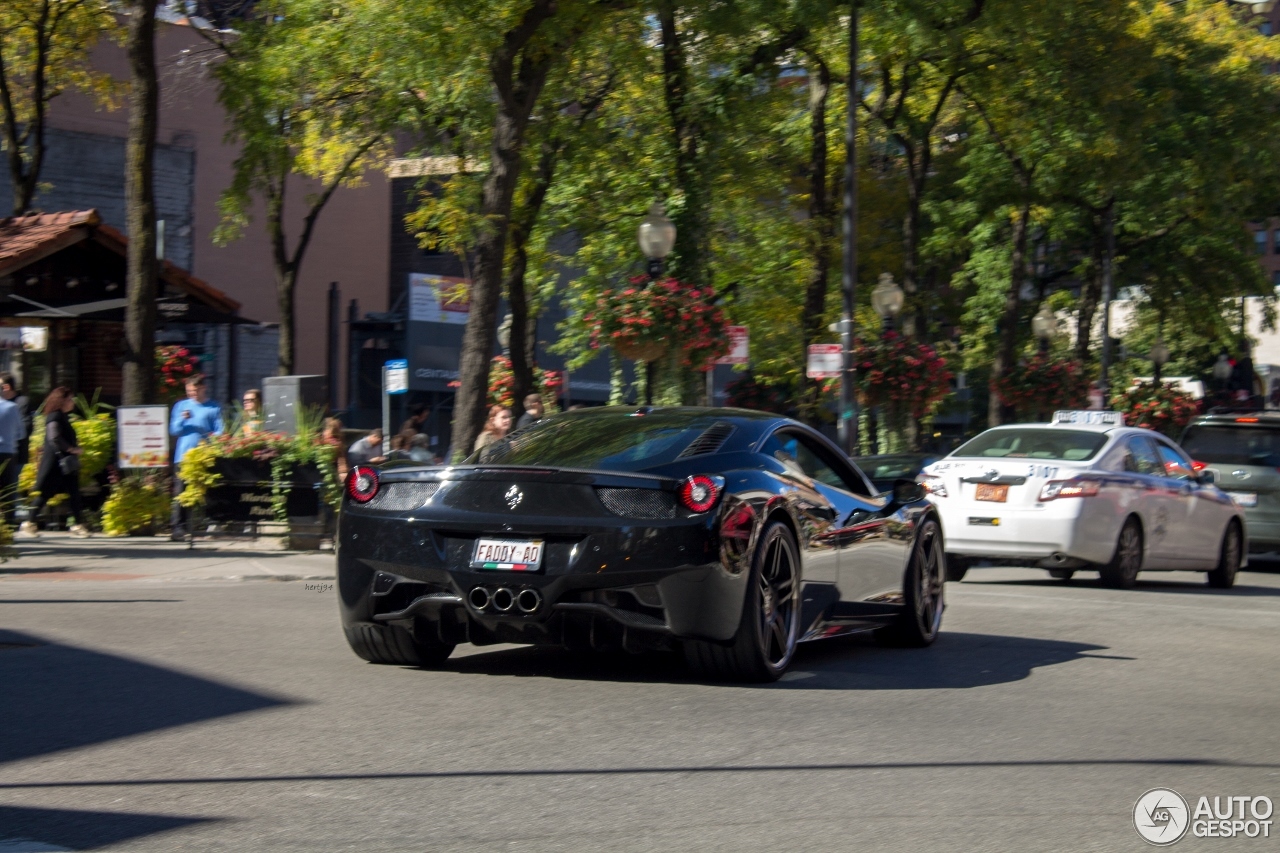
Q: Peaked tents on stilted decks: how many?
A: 0